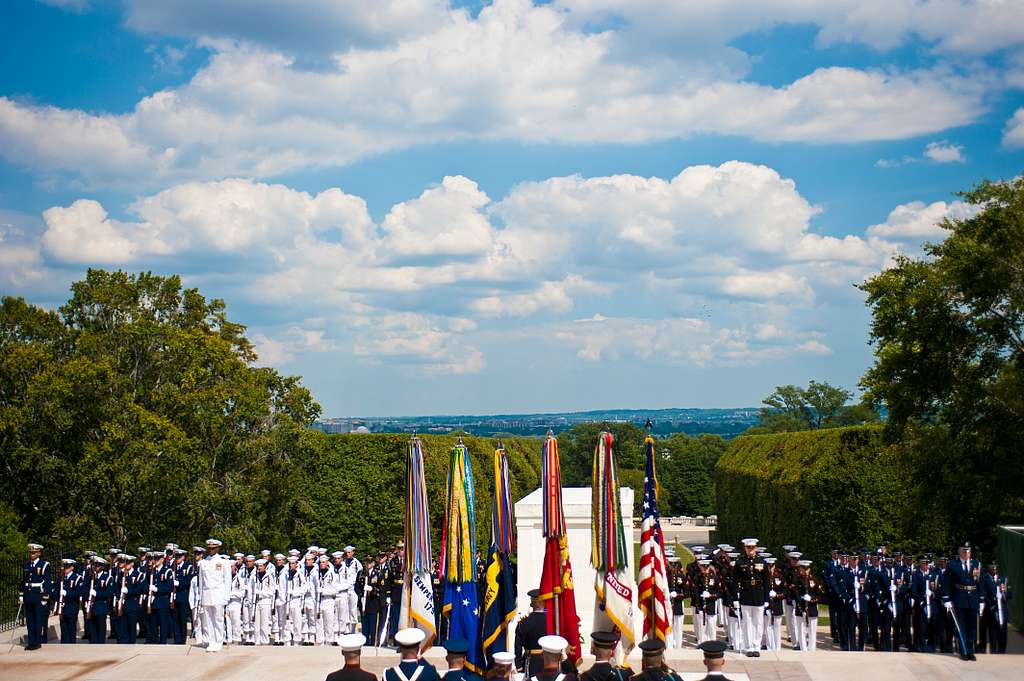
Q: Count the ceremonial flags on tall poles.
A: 6